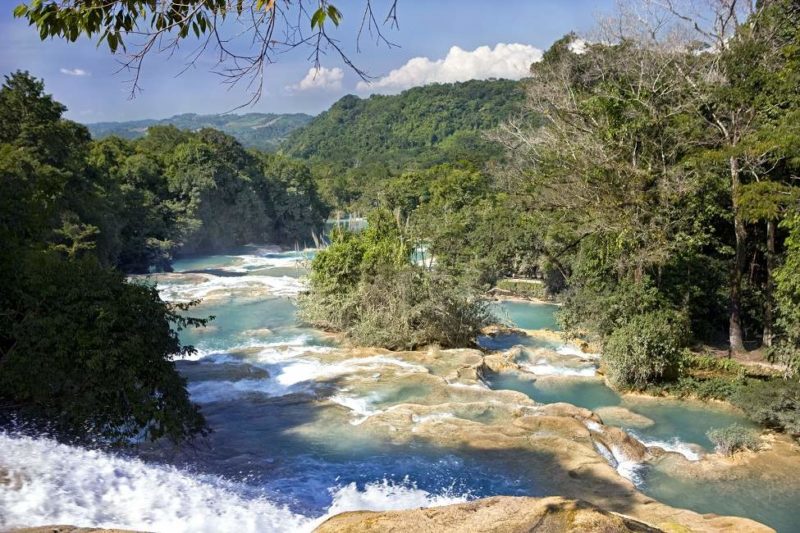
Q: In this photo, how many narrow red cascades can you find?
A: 0